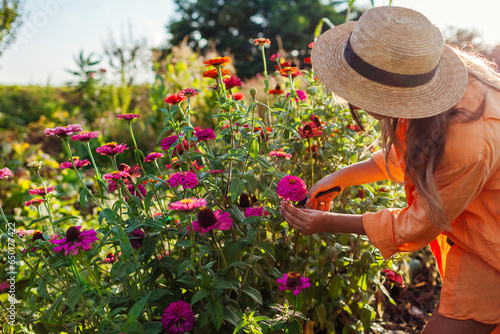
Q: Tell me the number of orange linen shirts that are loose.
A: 1